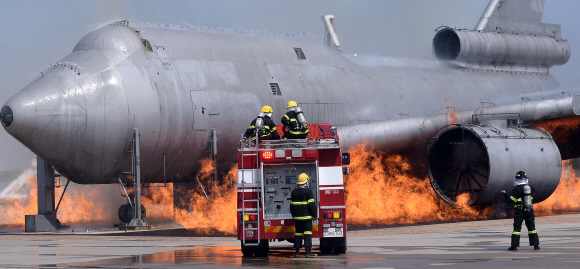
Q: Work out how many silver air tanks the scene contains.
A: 3